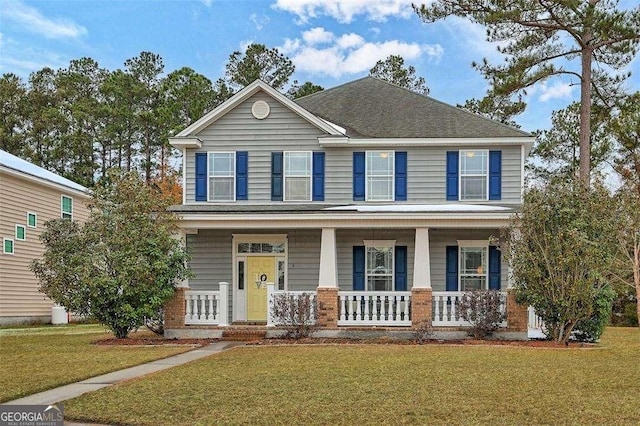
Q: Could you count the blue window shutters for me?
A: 12